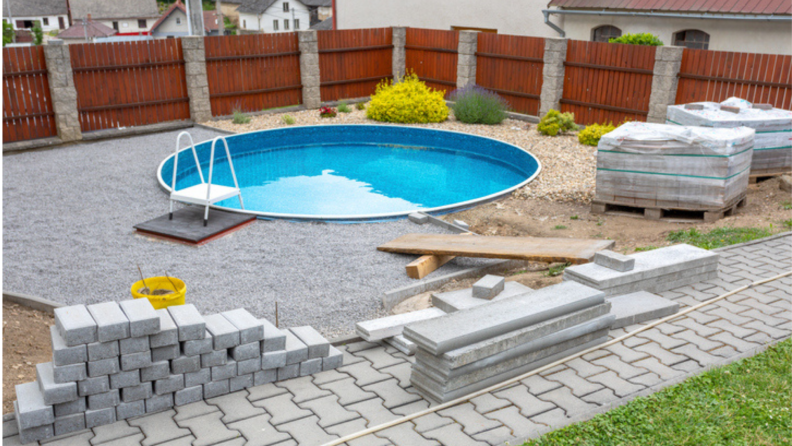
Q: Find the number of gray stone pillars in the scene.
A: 7